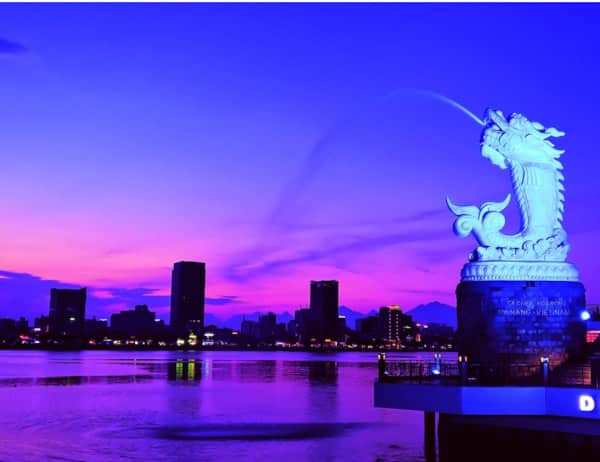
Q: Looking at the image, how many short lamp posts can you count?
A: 4